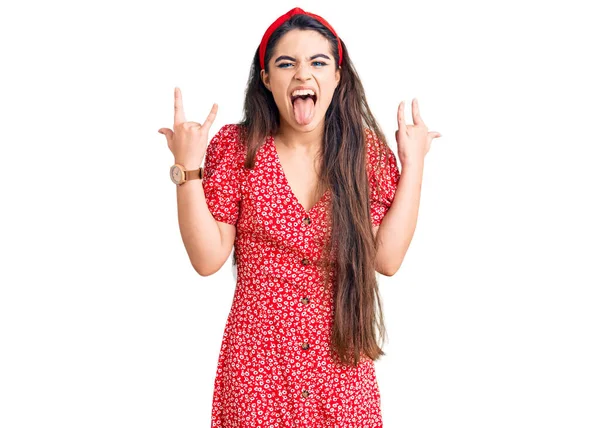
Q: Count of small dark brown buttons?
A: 5